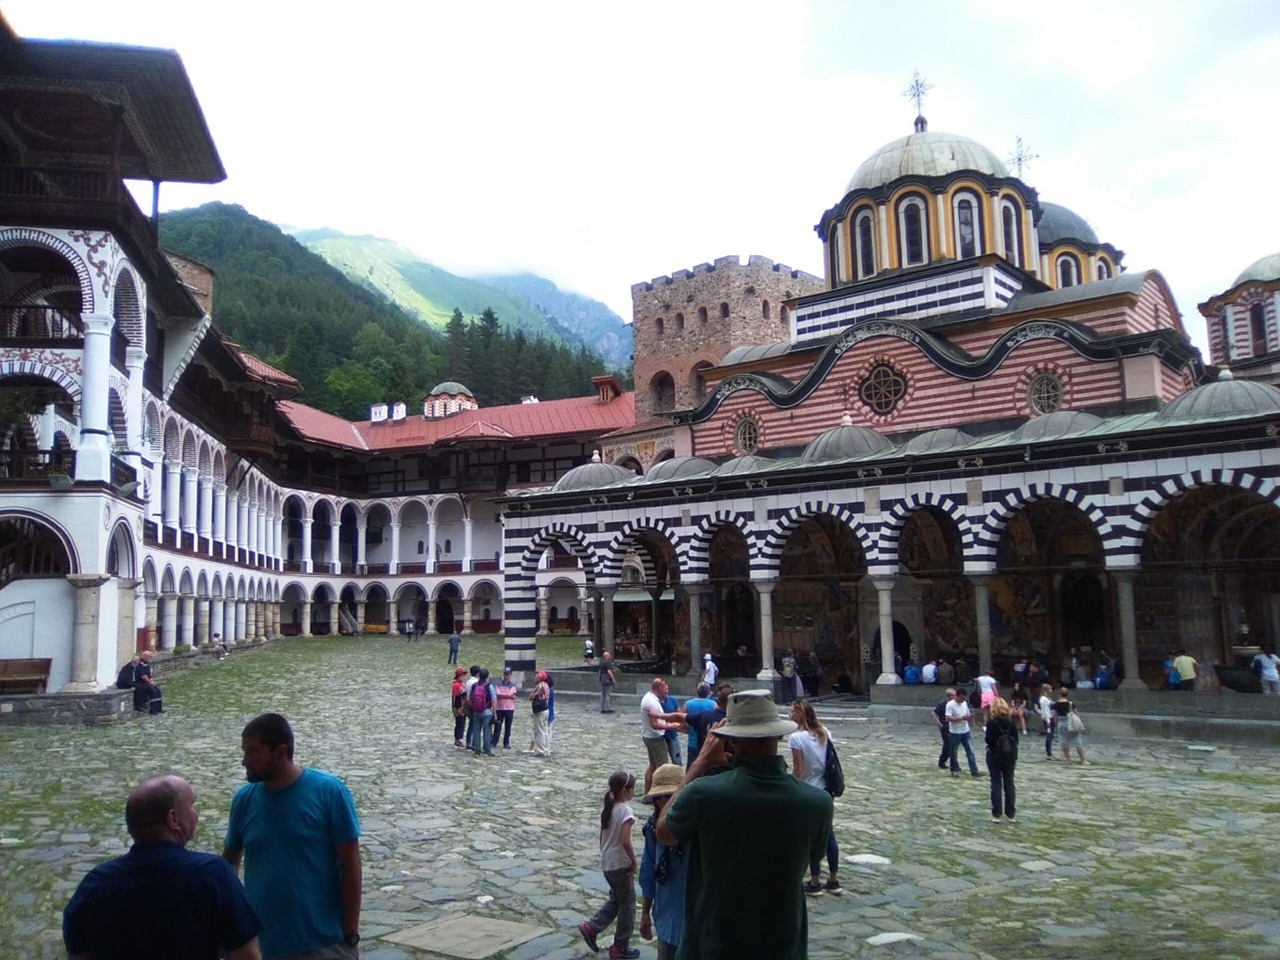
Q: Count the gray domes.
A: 11